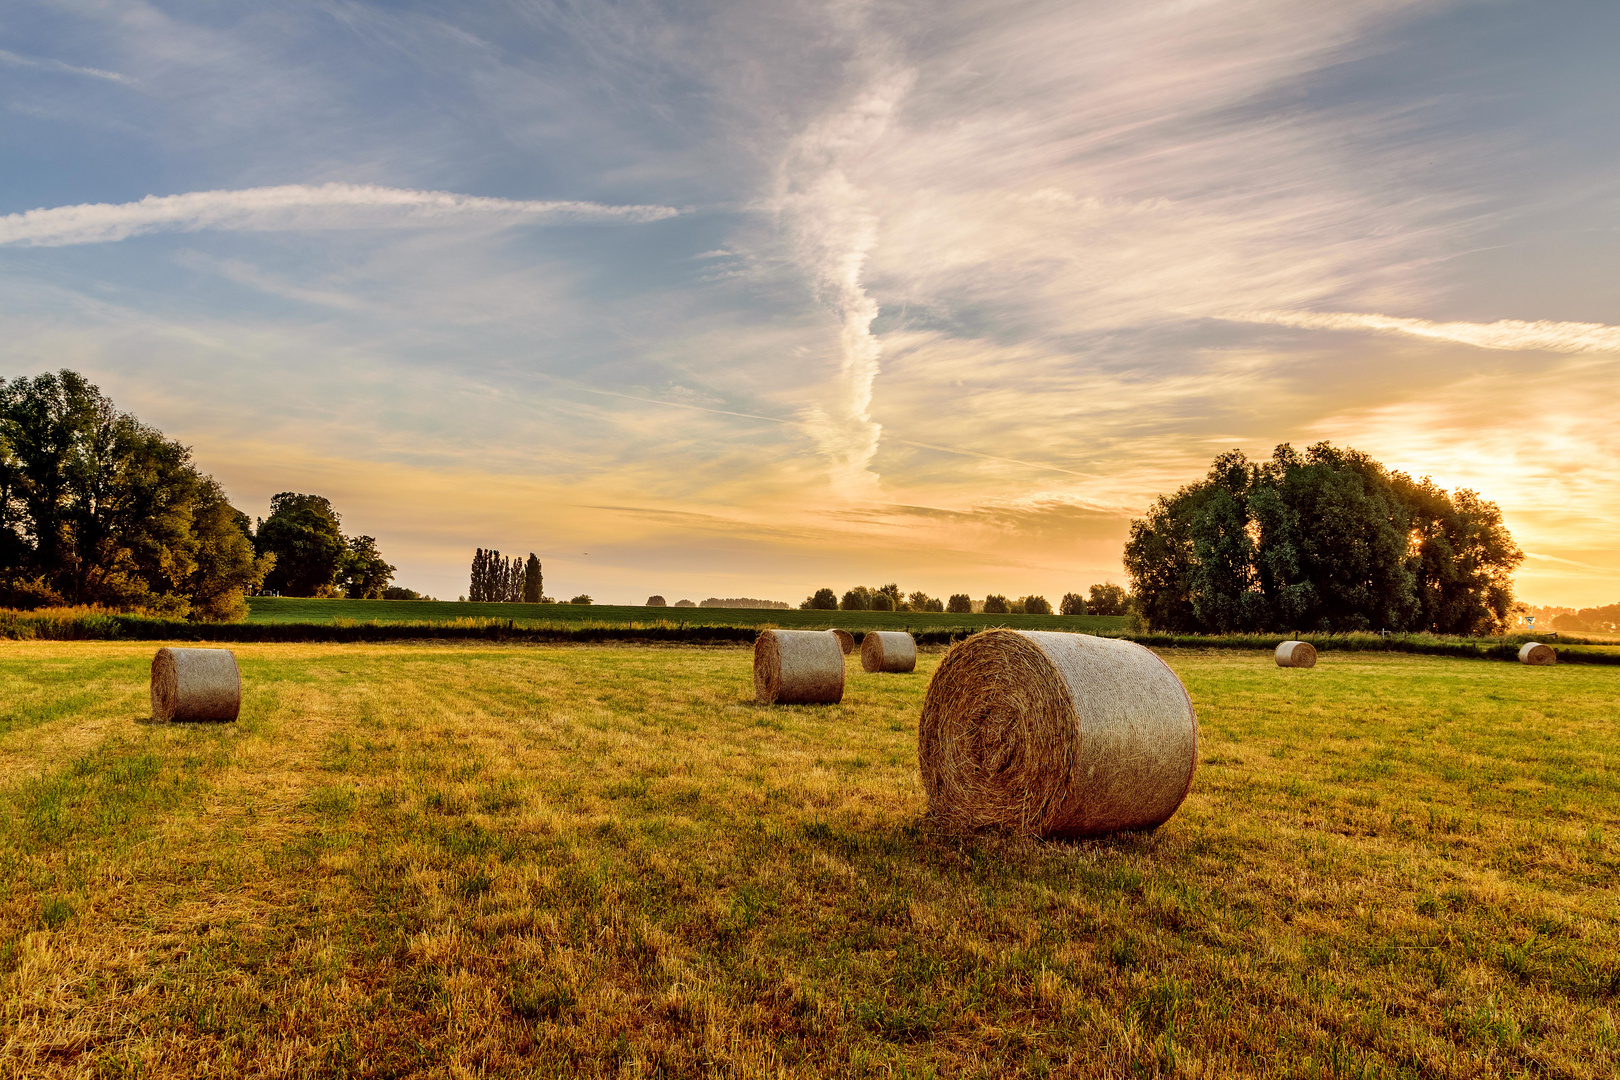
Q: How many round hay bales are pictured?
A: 7